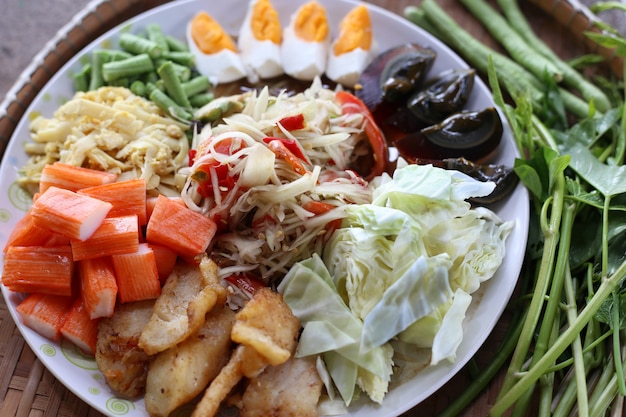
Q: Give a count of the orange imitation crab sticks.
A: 13